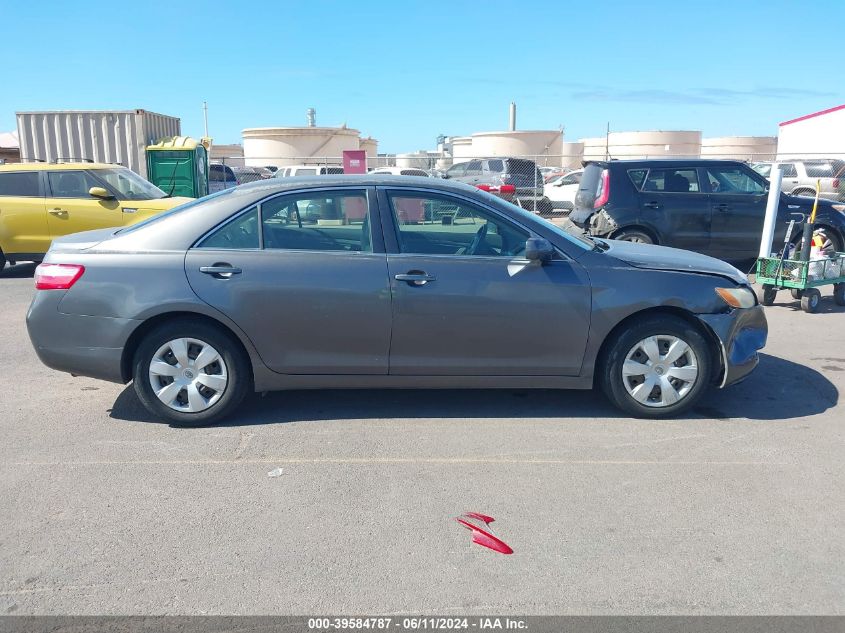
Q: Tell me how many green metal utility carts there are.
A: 1